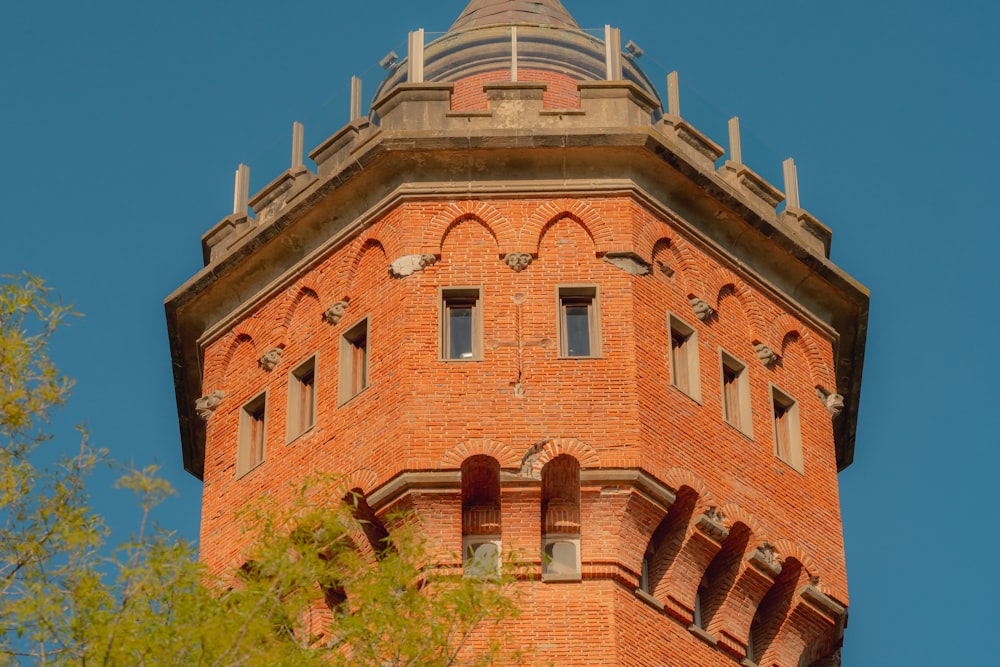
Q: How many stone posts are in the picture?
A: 9